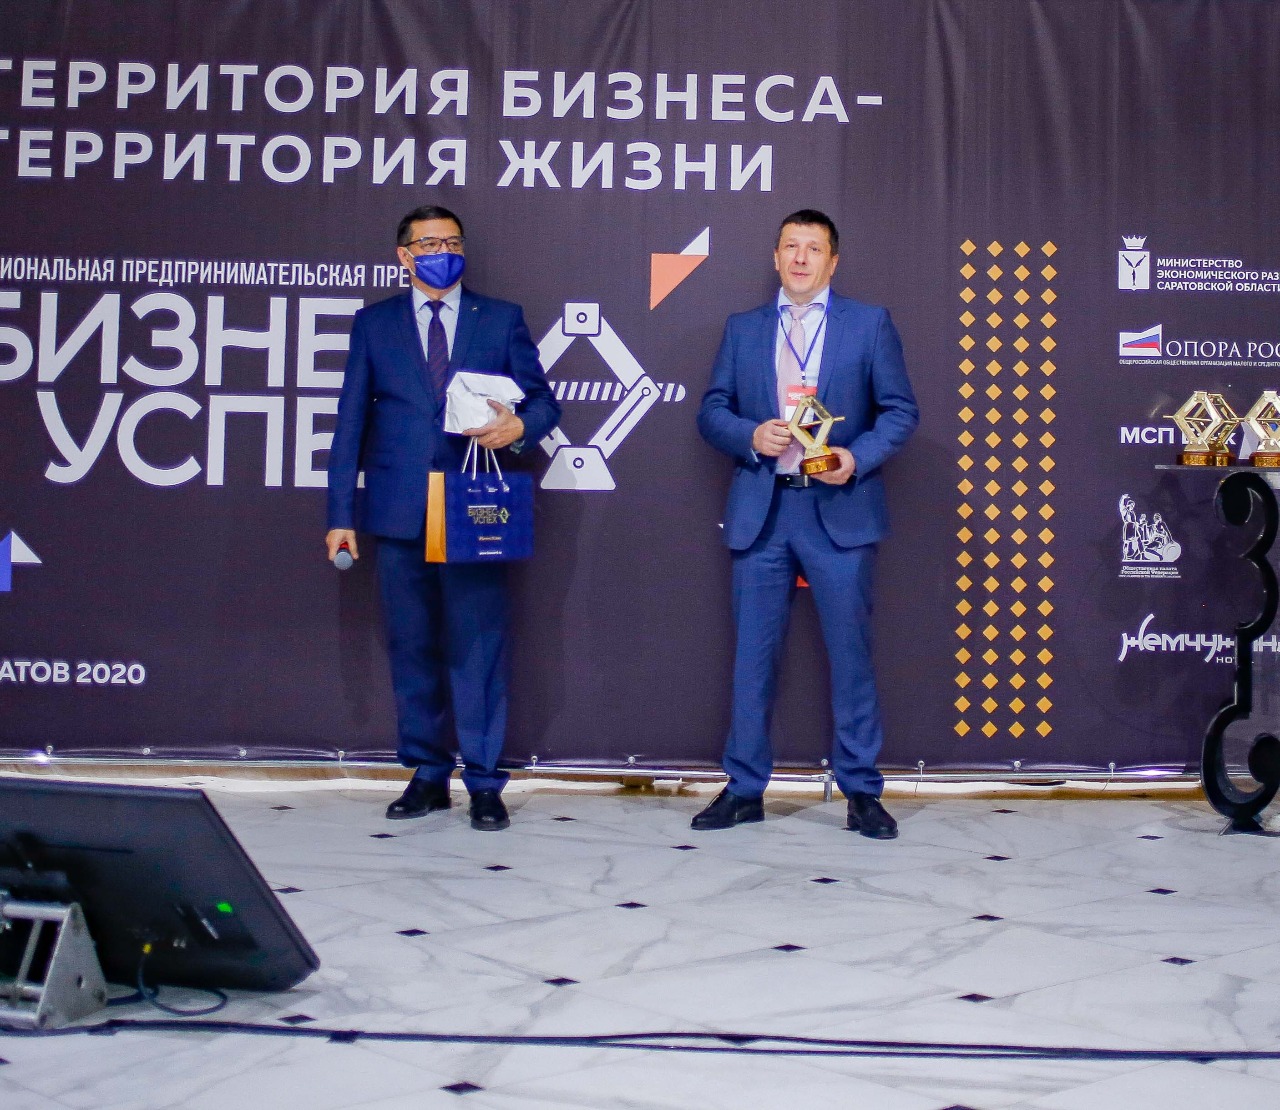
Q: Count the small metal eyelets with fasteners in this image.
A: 10